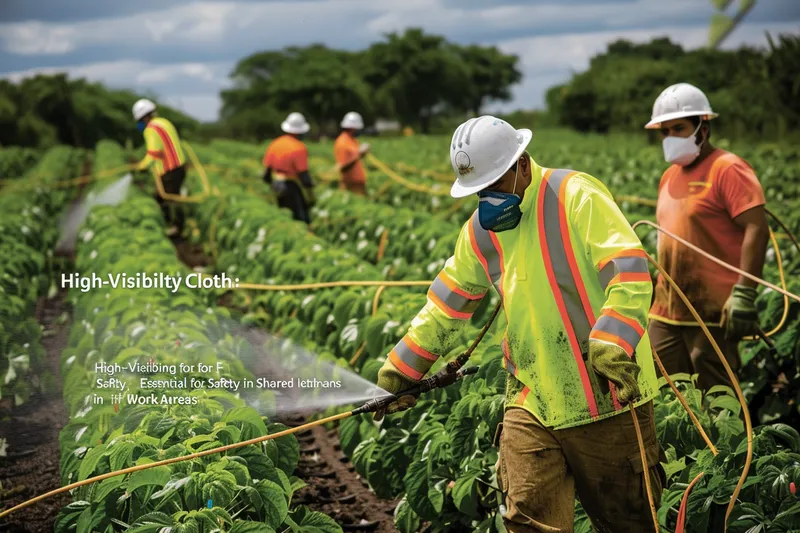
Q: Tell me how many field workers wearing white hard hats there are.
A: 5